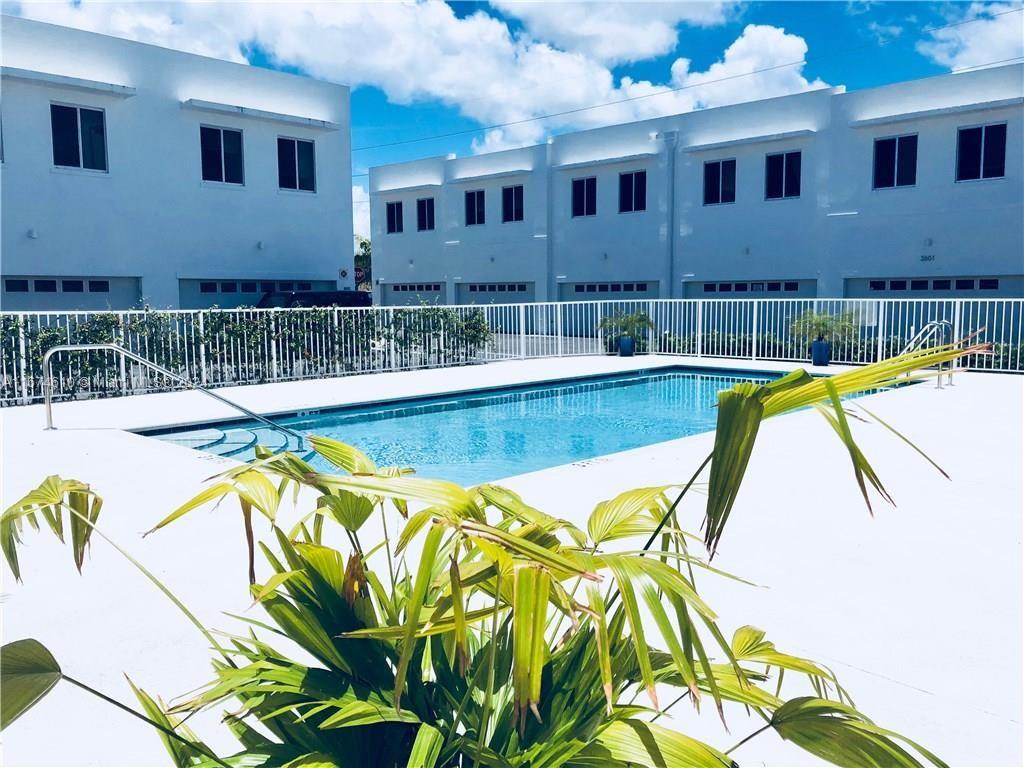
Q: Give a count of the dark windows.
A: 13